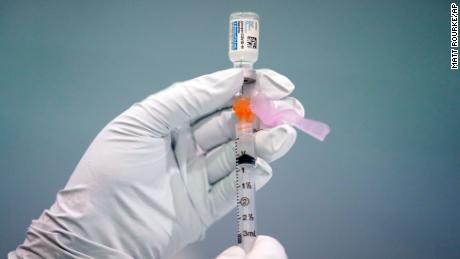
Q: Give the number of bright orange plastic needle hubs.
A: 1